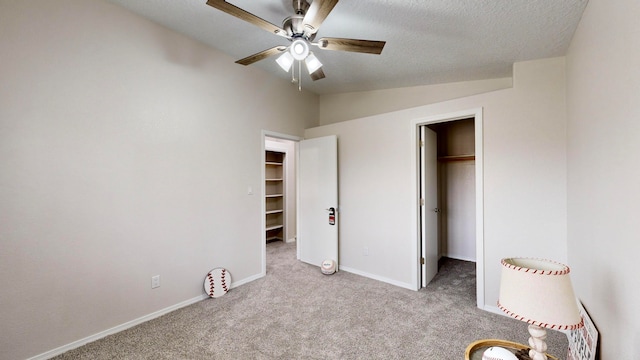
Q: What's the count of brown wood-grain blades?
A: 5